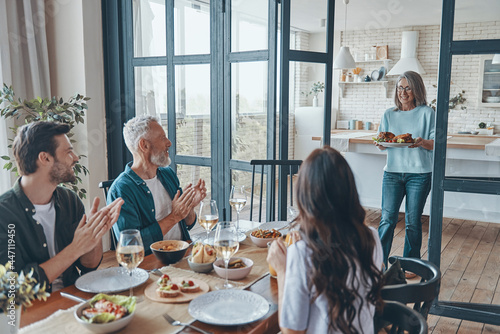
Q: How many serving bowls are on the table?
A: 5